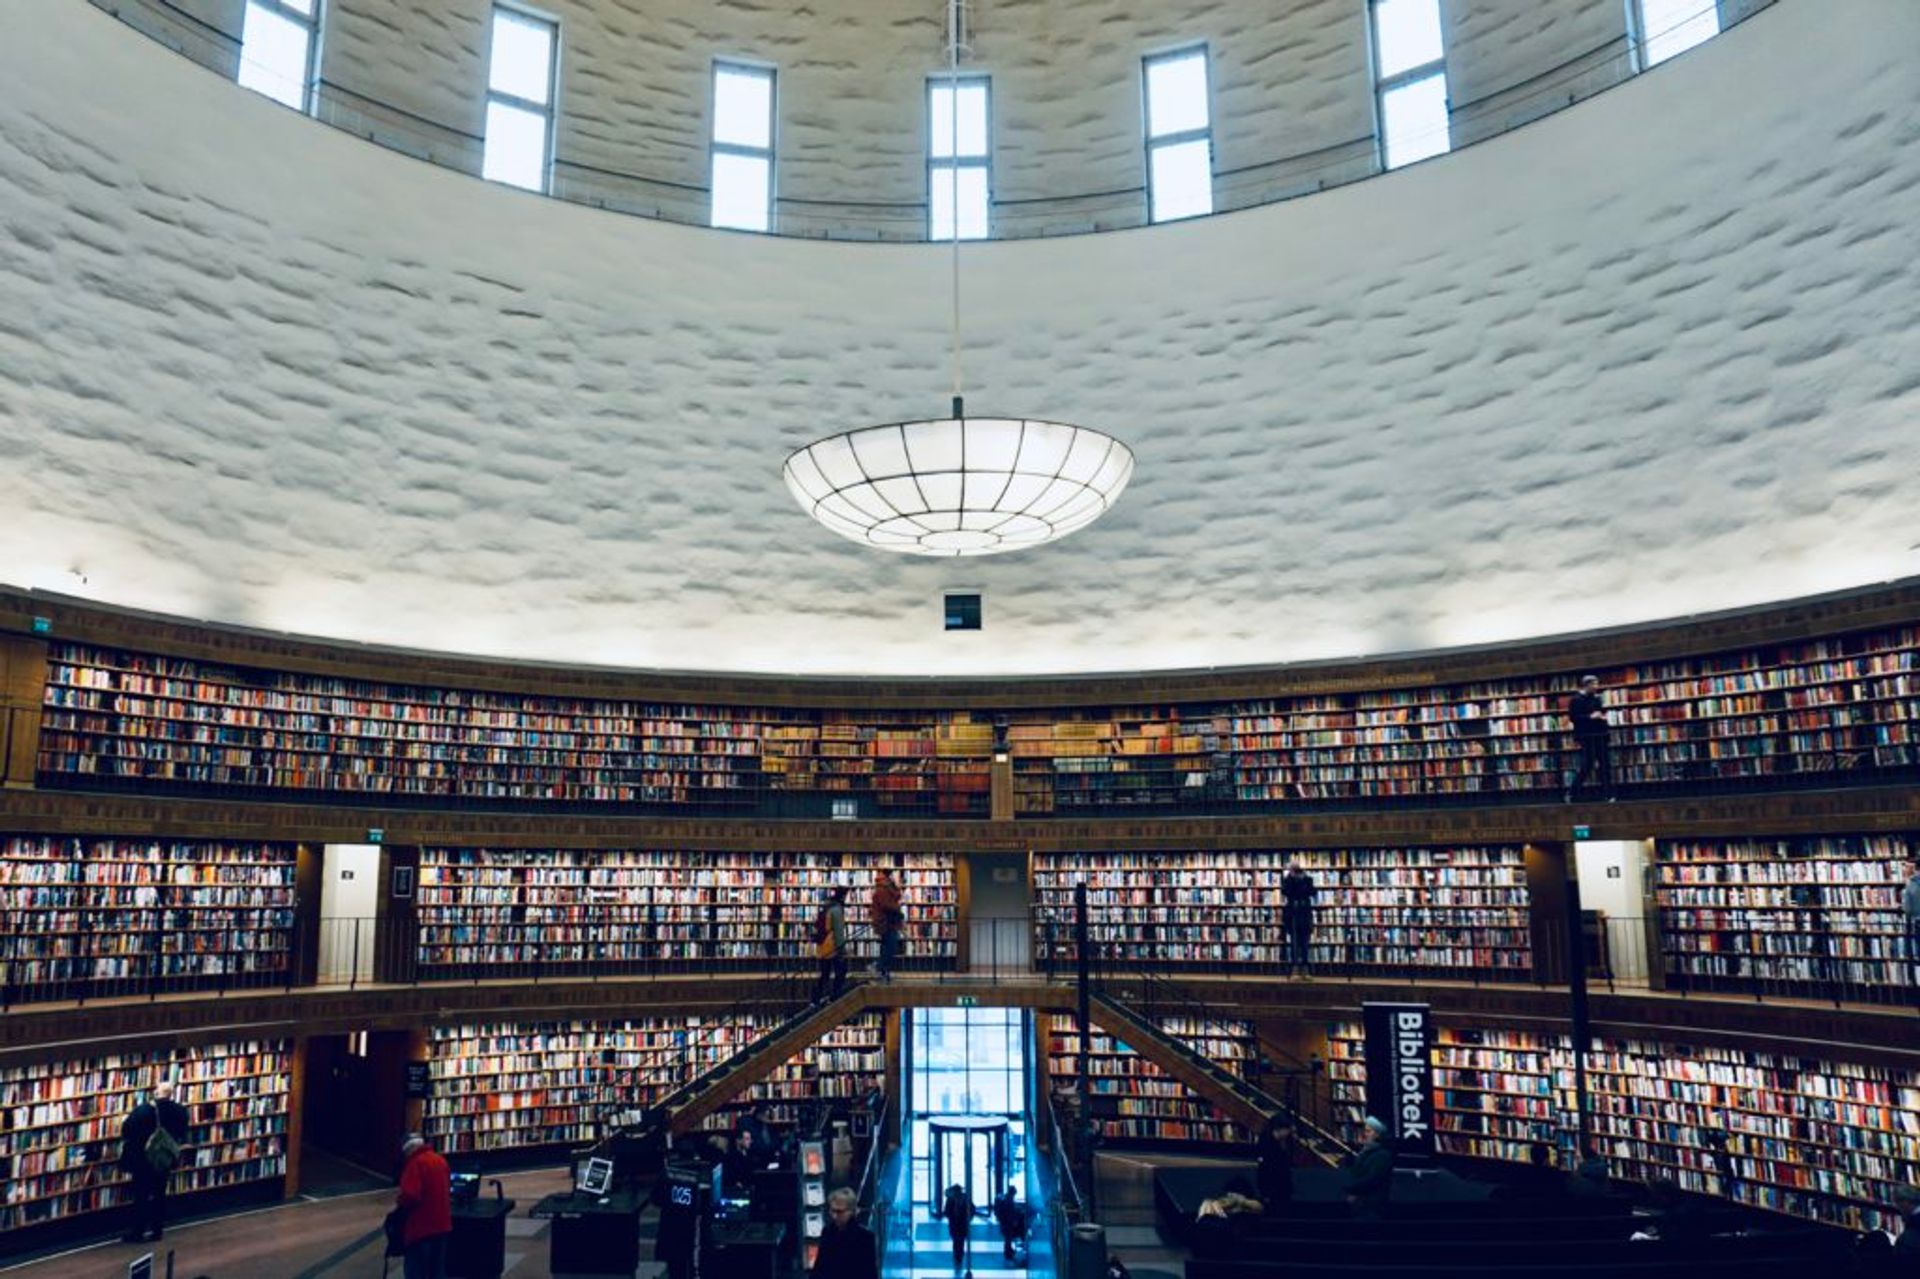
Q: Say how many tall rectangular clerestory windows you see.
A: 7